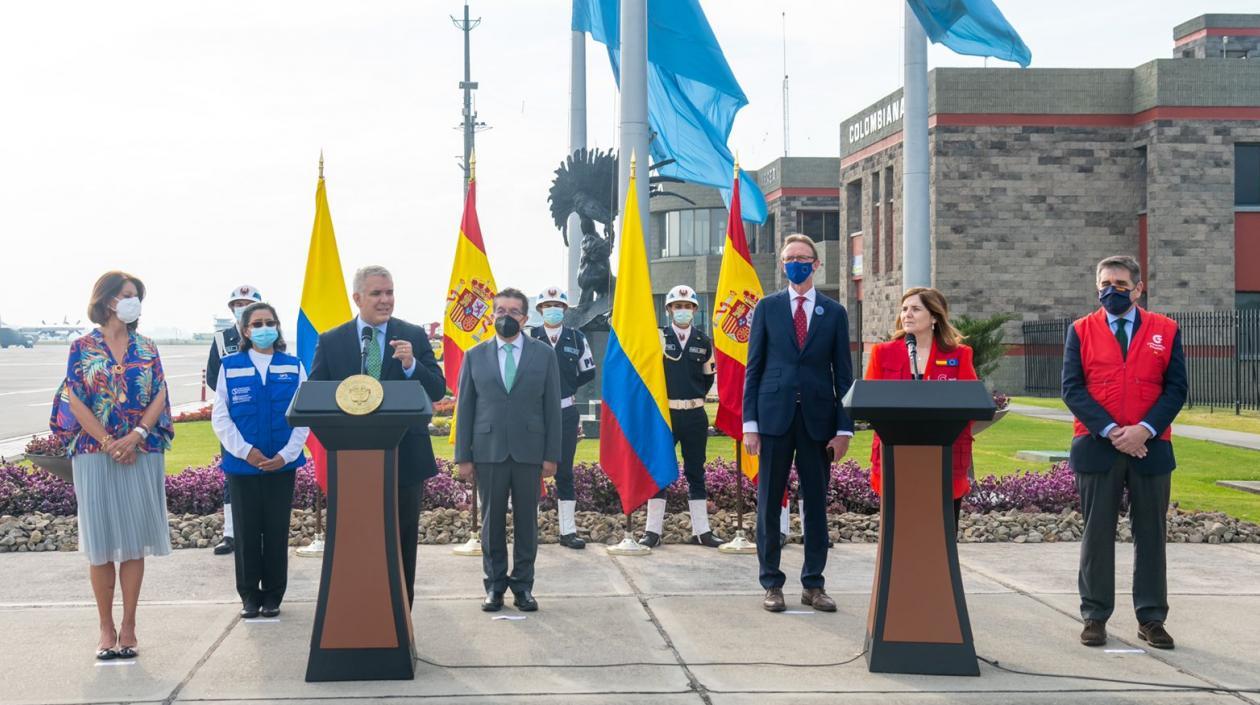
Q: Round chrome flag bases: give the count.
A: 4